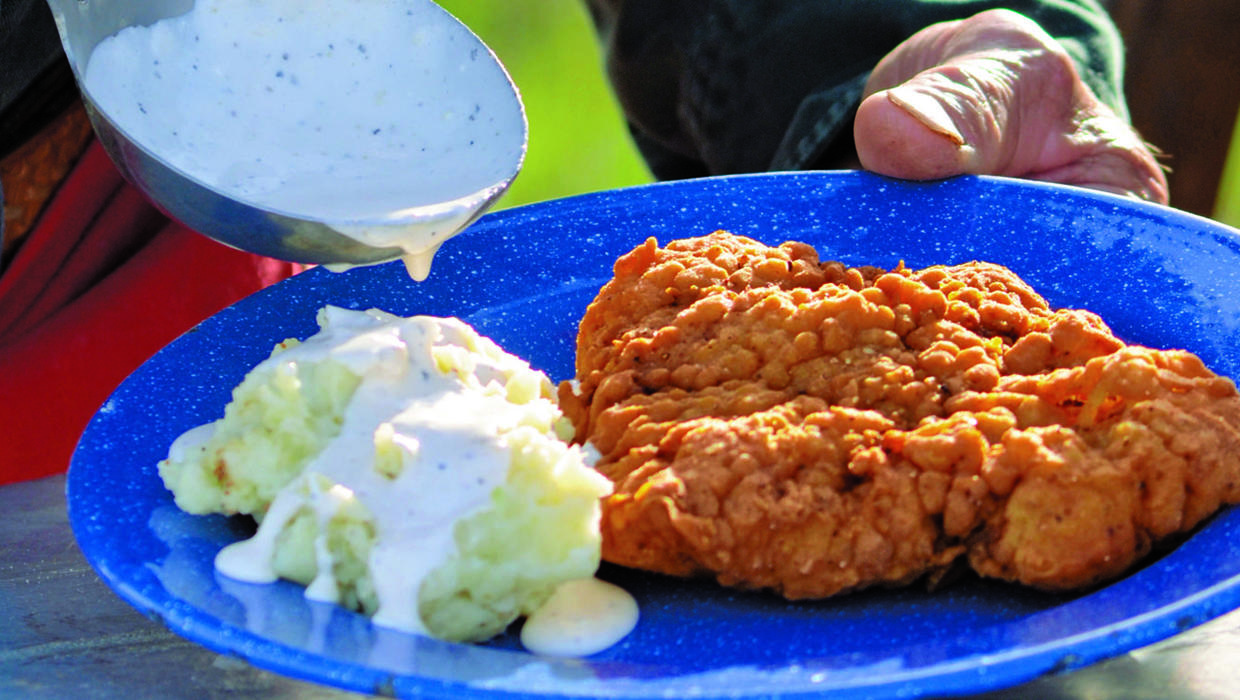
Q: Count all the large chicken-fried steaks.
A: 1